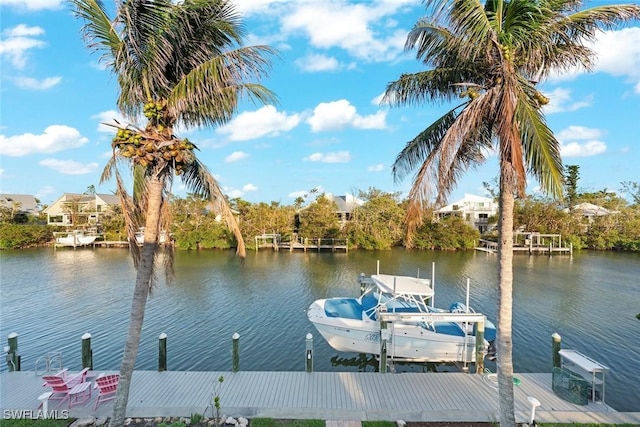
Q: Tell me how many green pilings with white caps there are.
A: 6